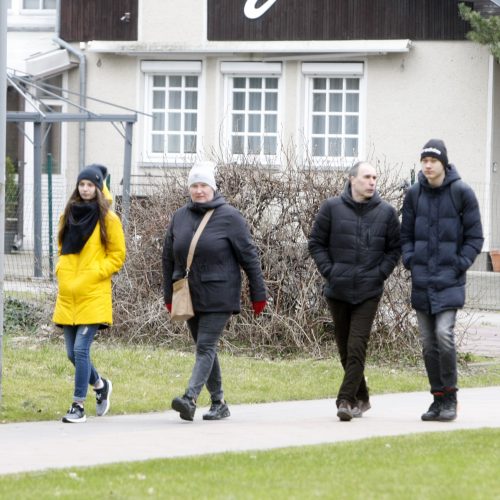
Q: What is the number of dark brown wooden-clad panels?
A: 2